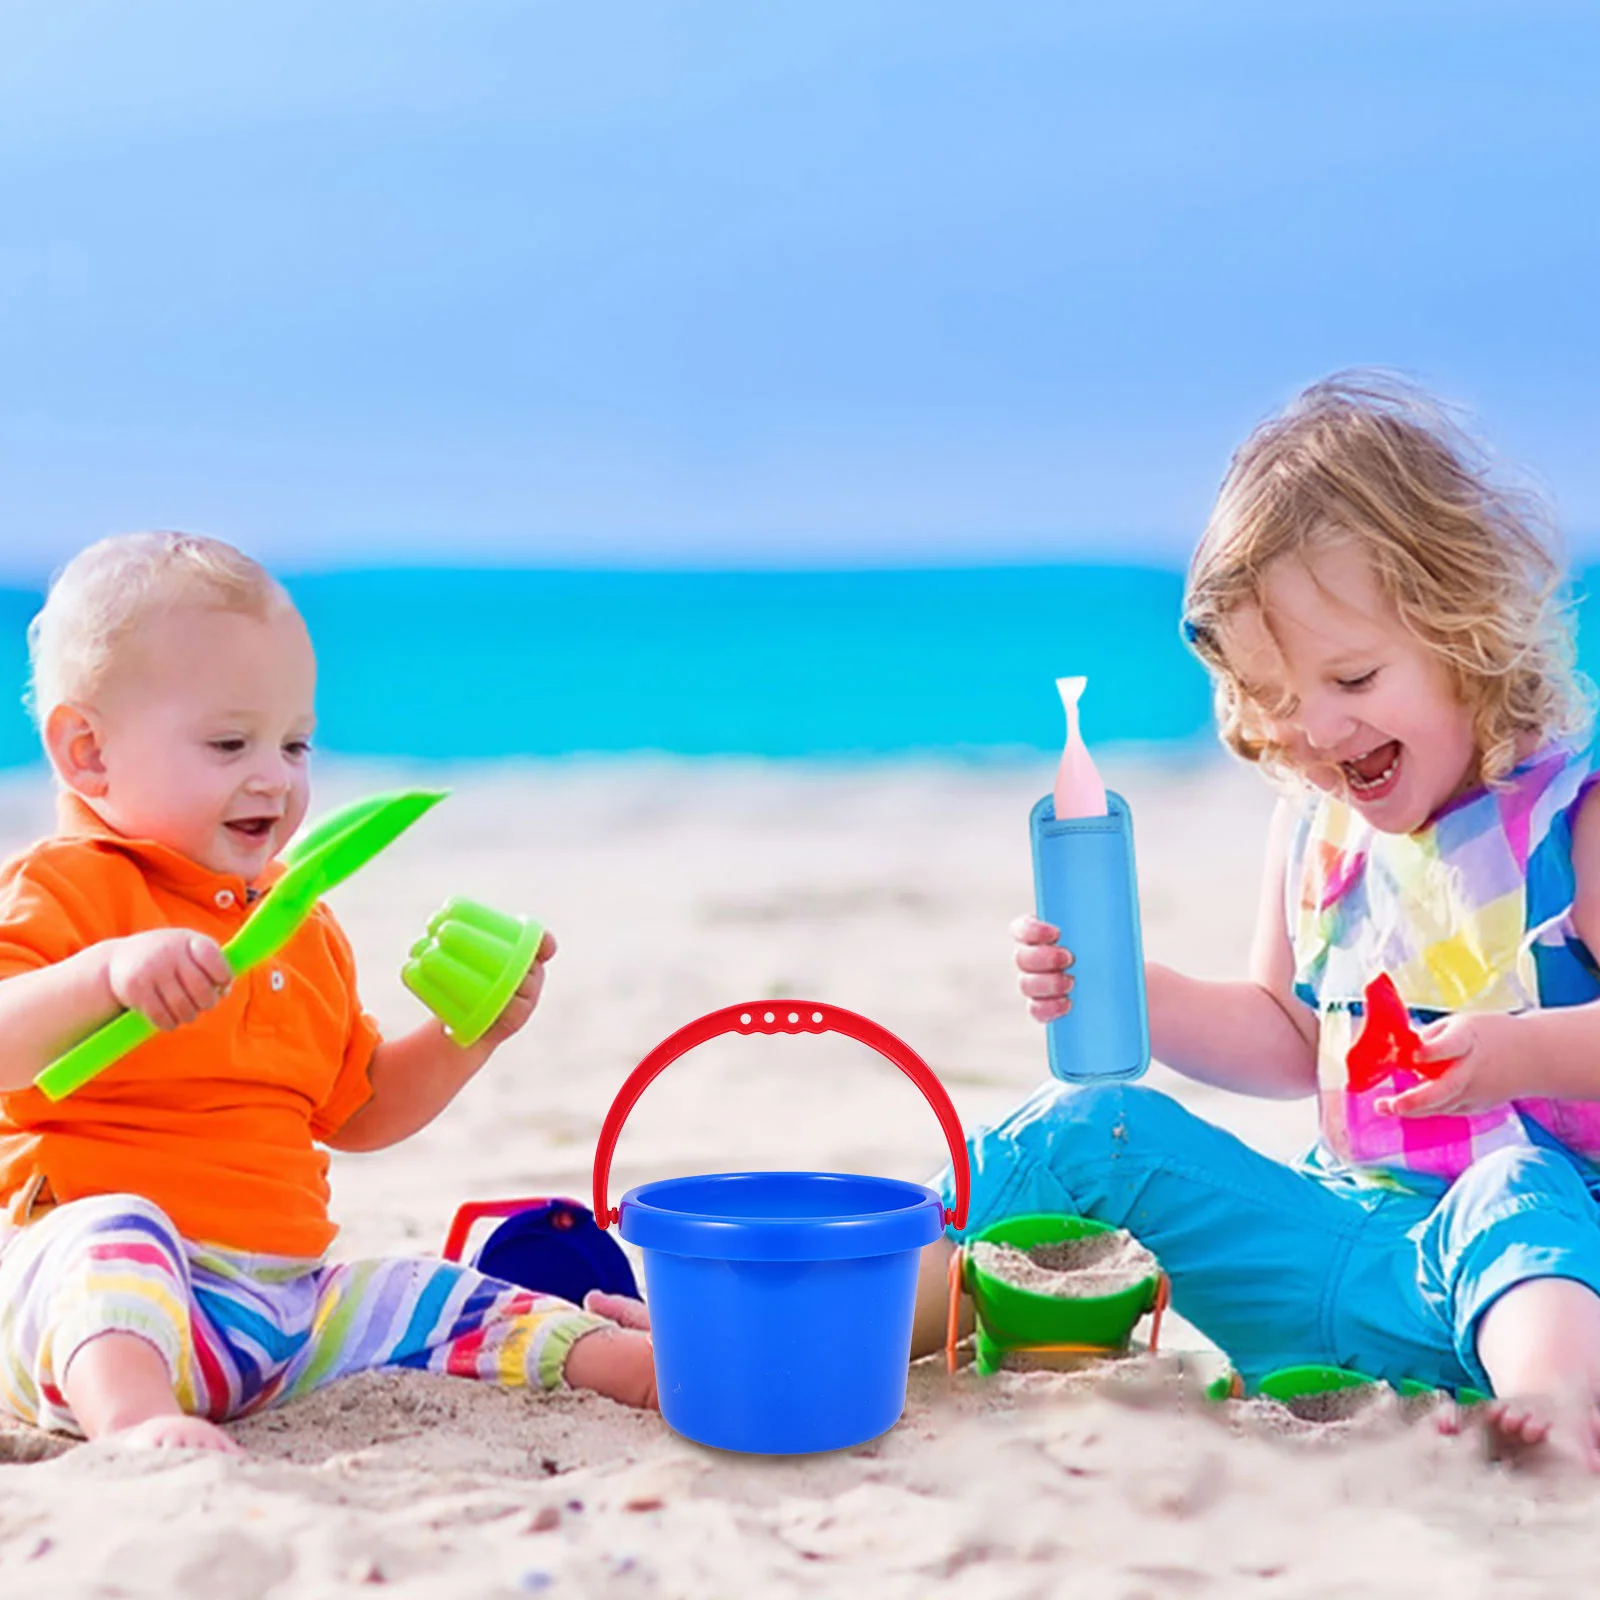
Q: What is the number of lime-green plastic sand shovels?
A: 1